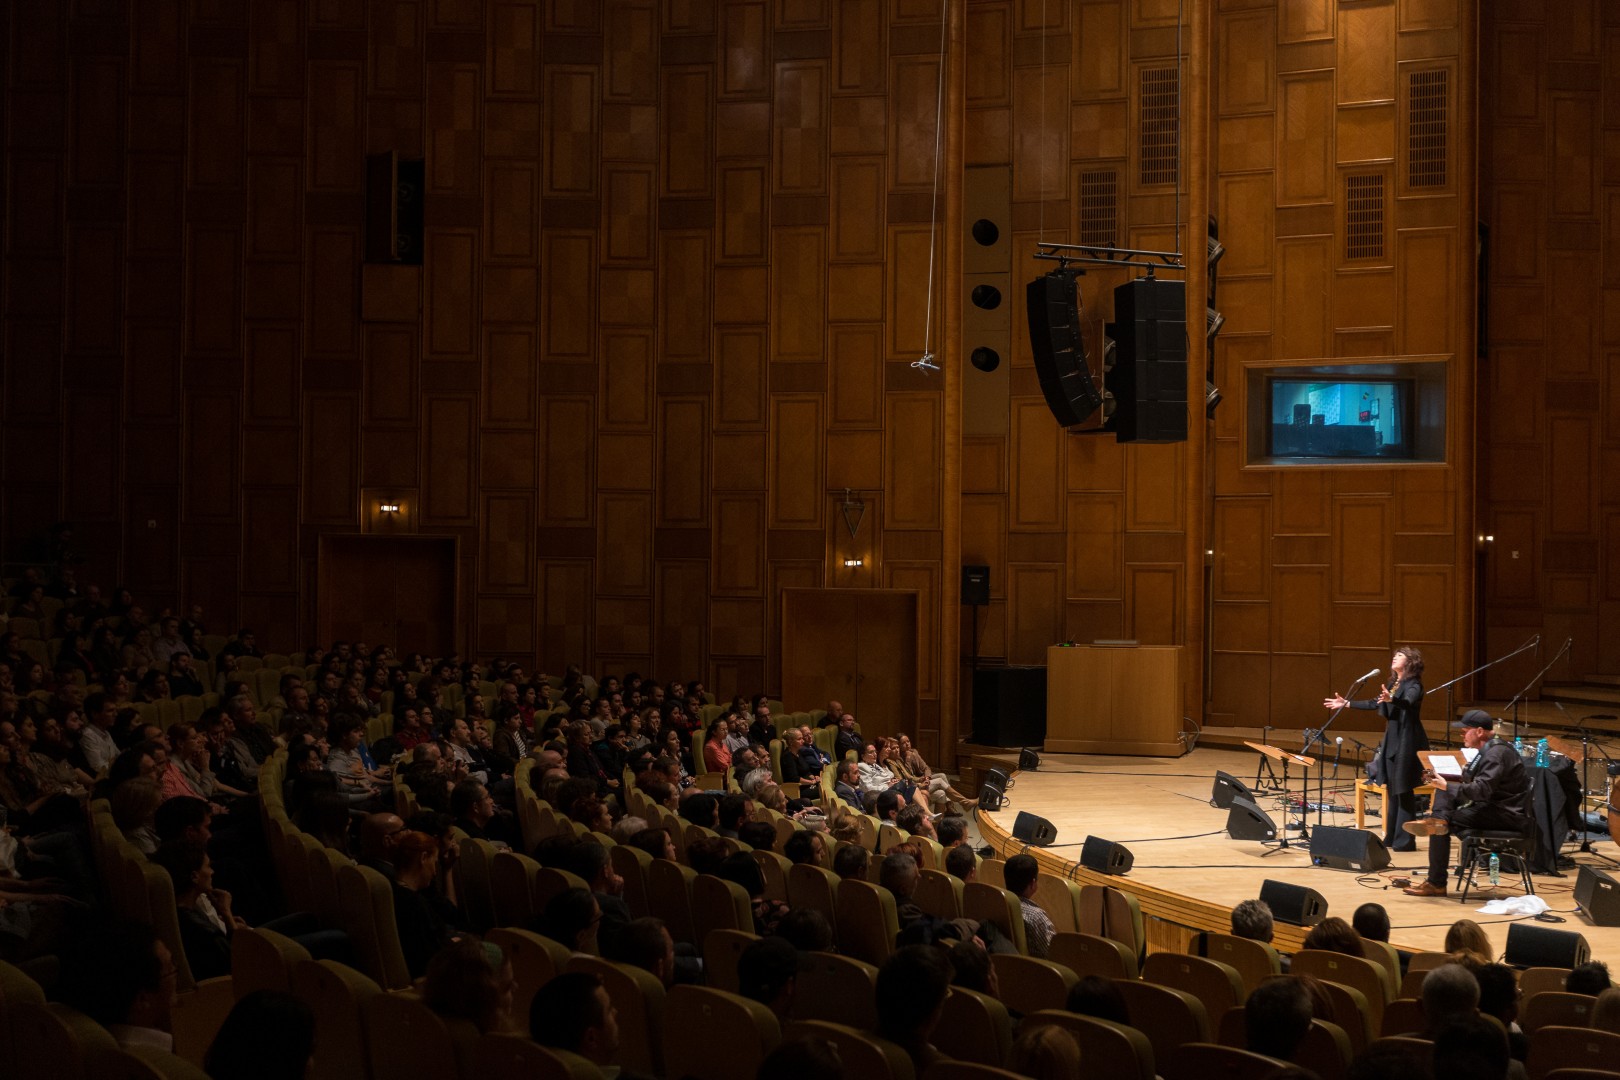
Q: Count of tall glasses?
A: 0